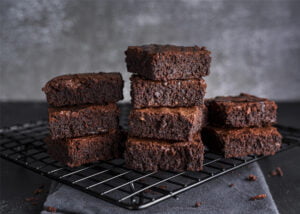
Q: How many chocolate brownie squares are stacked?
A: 9